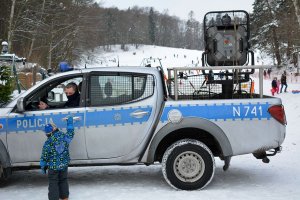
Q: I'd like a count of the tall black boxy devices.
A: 1